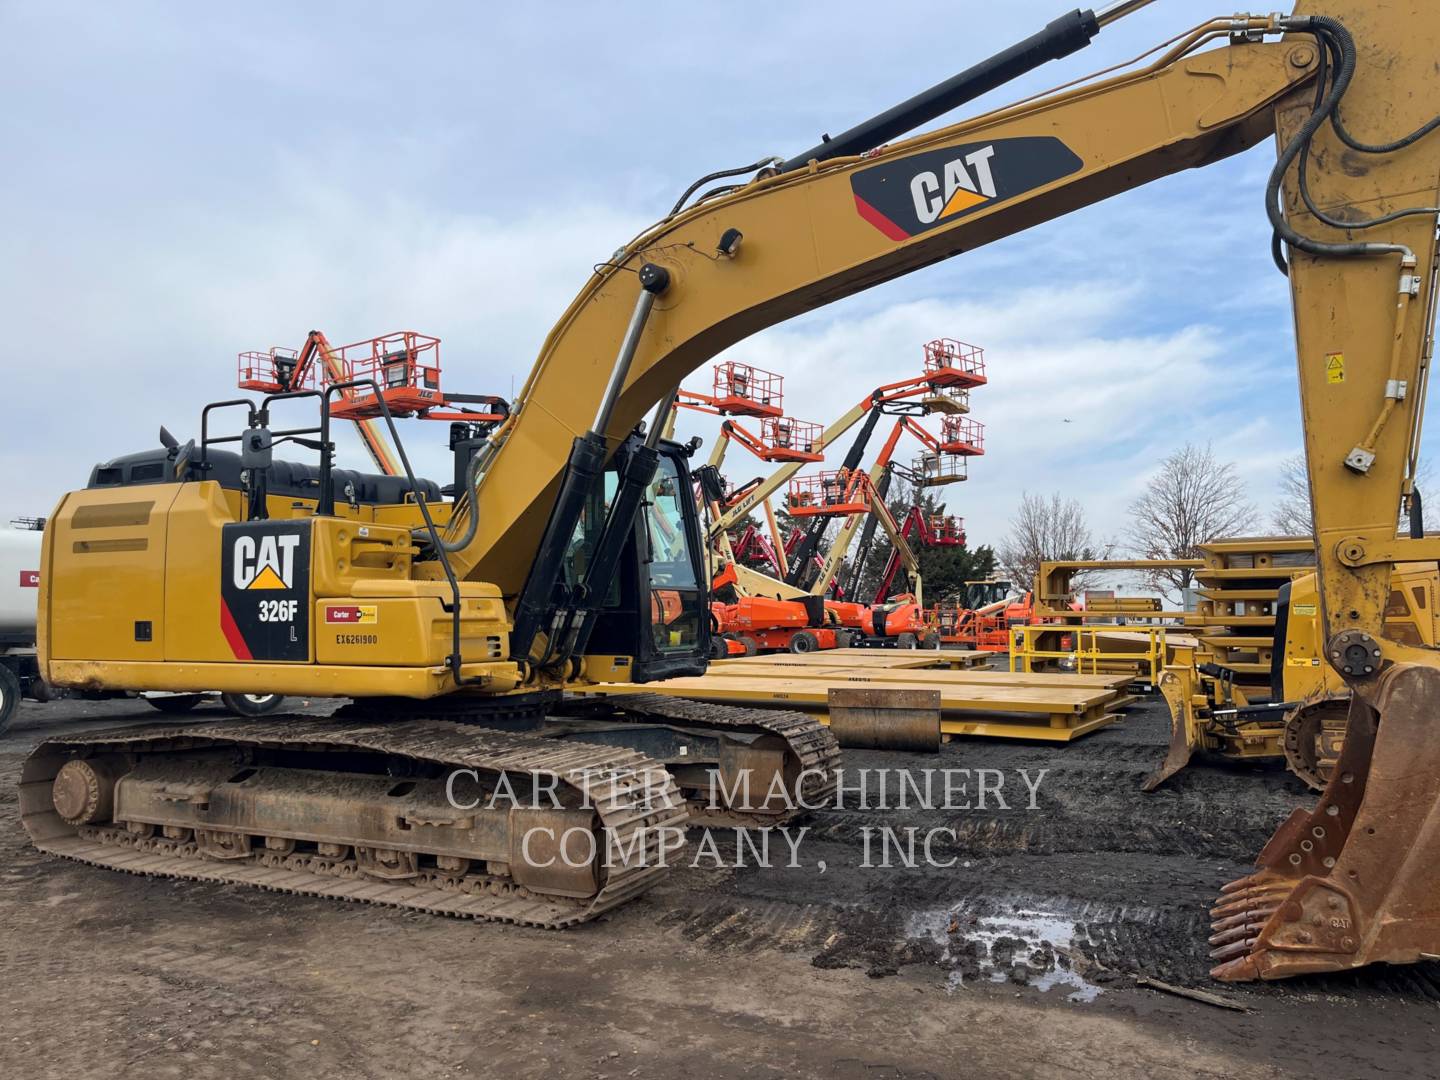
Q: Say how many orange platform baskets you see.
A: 7